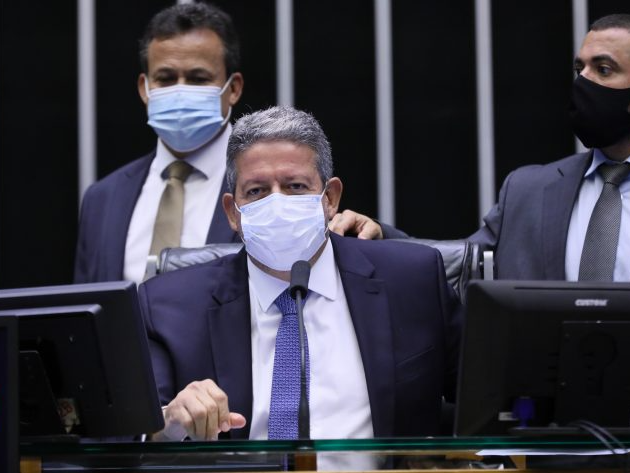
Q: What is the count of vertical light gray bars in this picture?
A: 6